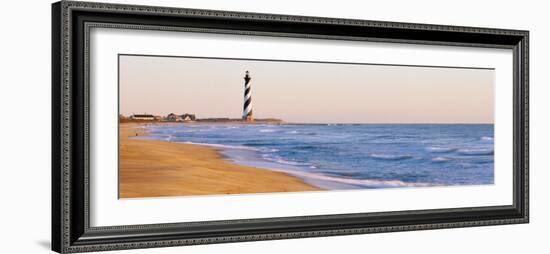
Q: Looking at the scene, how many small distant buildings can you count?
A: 3